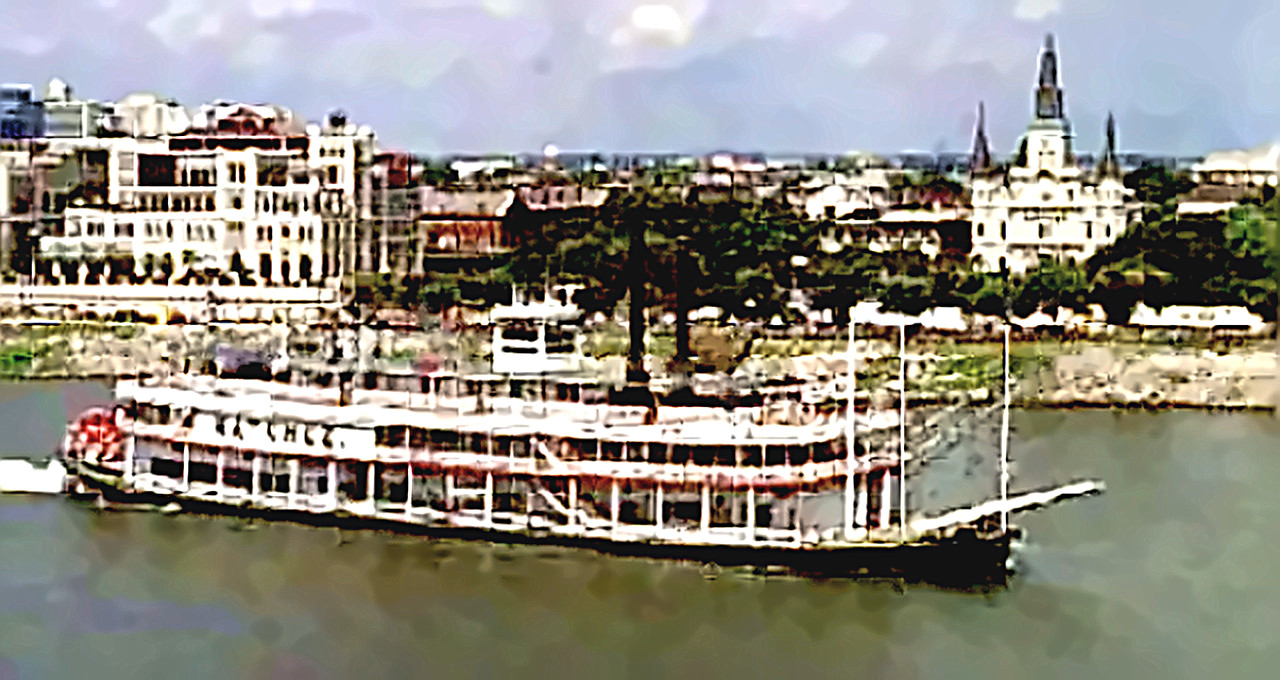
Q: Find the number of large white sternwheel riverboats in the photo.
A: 1